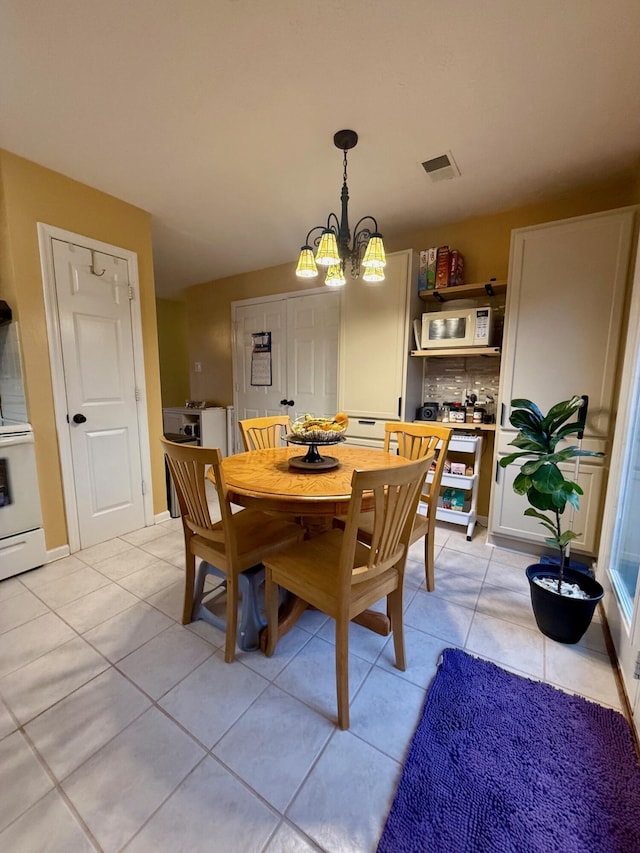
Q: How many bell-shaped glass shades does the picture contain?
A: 5